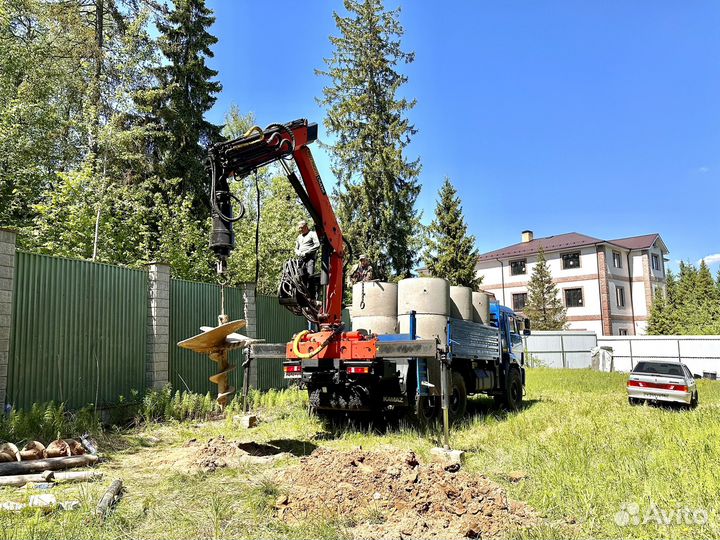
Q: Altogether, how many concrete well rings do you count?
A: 6